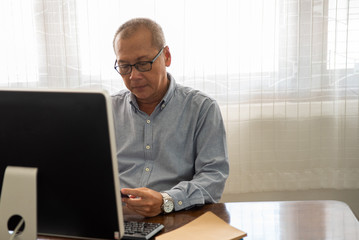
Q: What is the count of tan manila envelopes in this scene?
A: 1